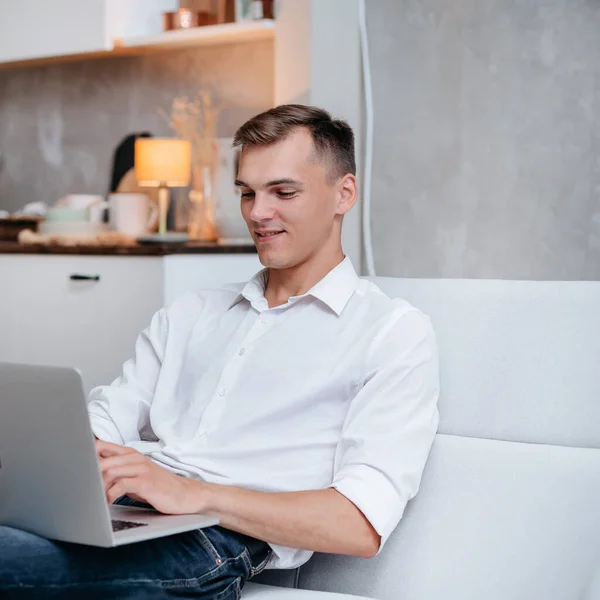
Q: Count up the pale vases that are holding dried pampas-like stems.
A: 1